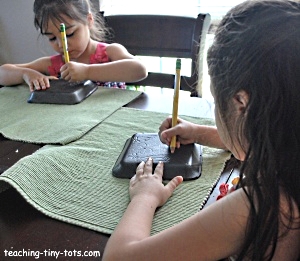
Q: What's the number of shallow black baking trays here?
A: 2